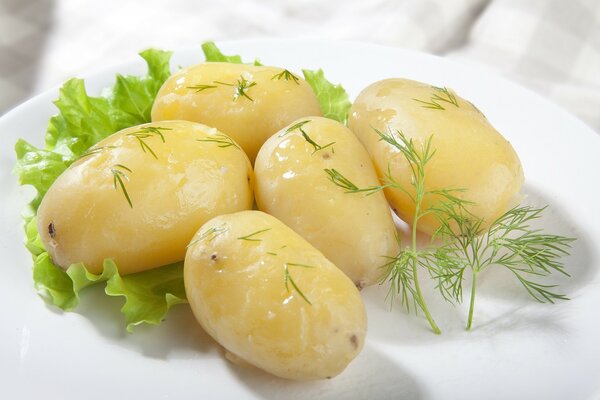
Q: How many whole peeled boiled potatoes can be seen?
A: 5